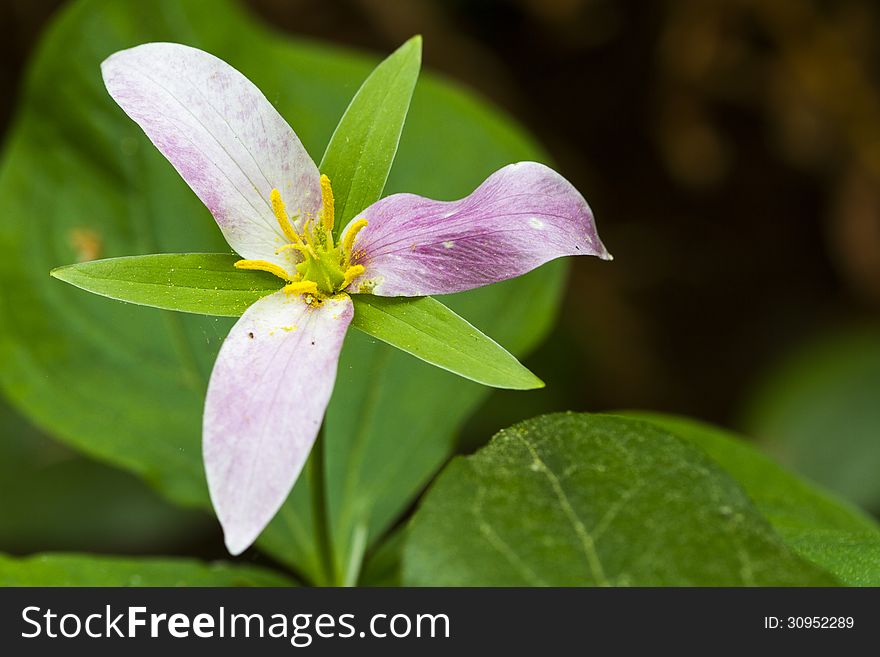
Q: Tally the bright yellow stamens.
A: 6